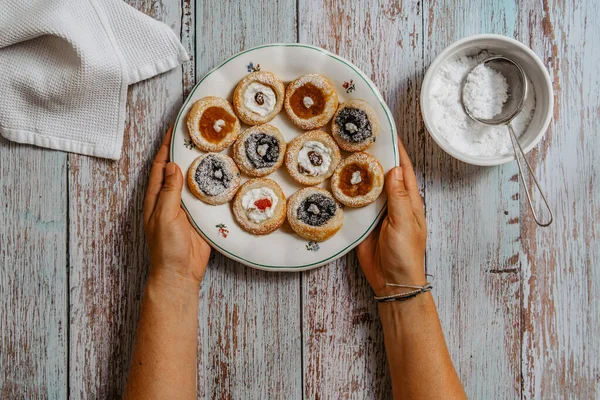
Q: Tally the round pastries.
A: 10